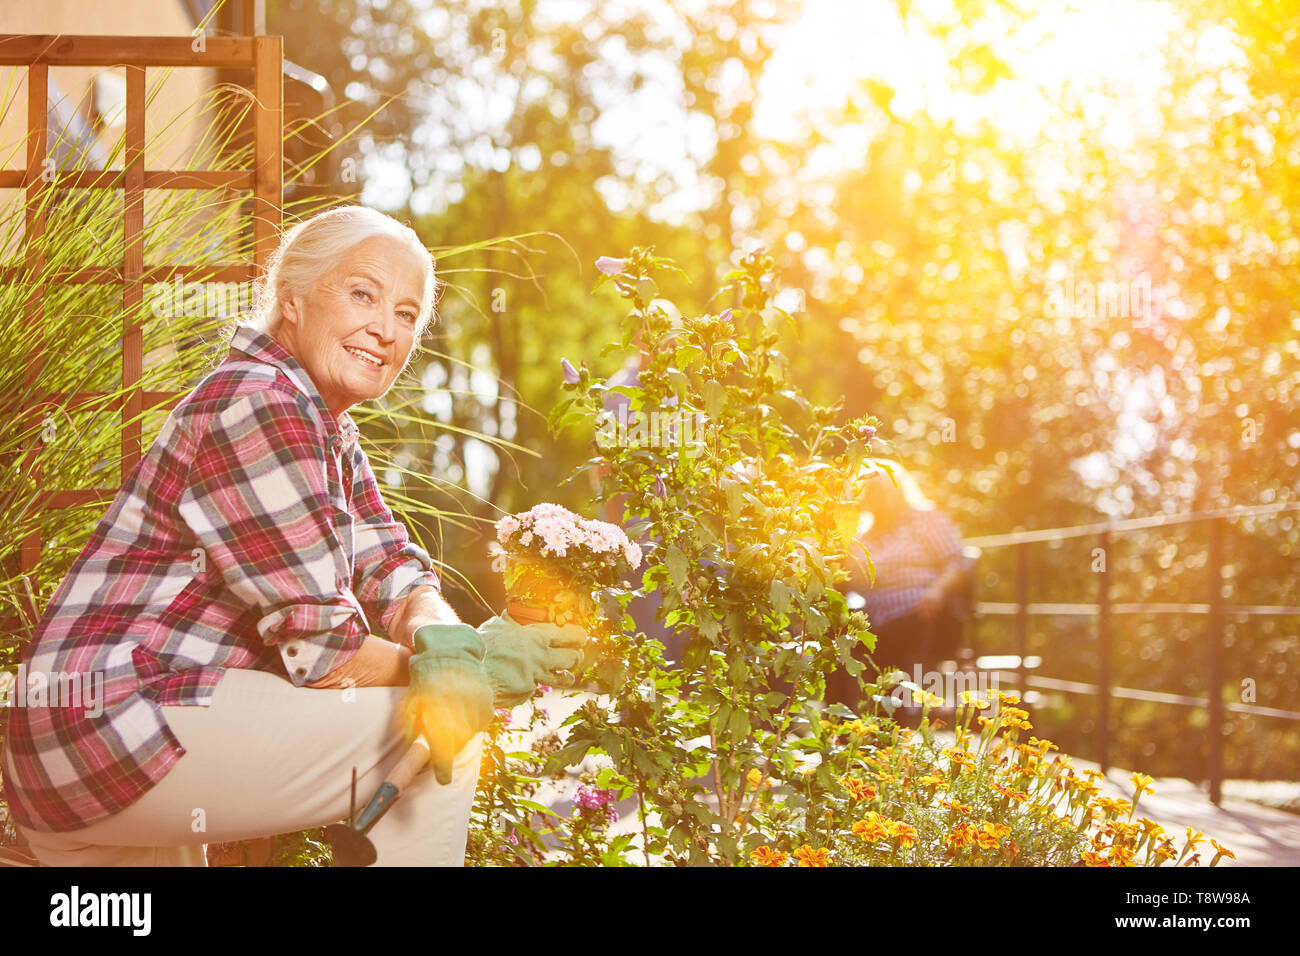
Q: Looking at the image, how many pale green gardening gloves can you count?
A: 2